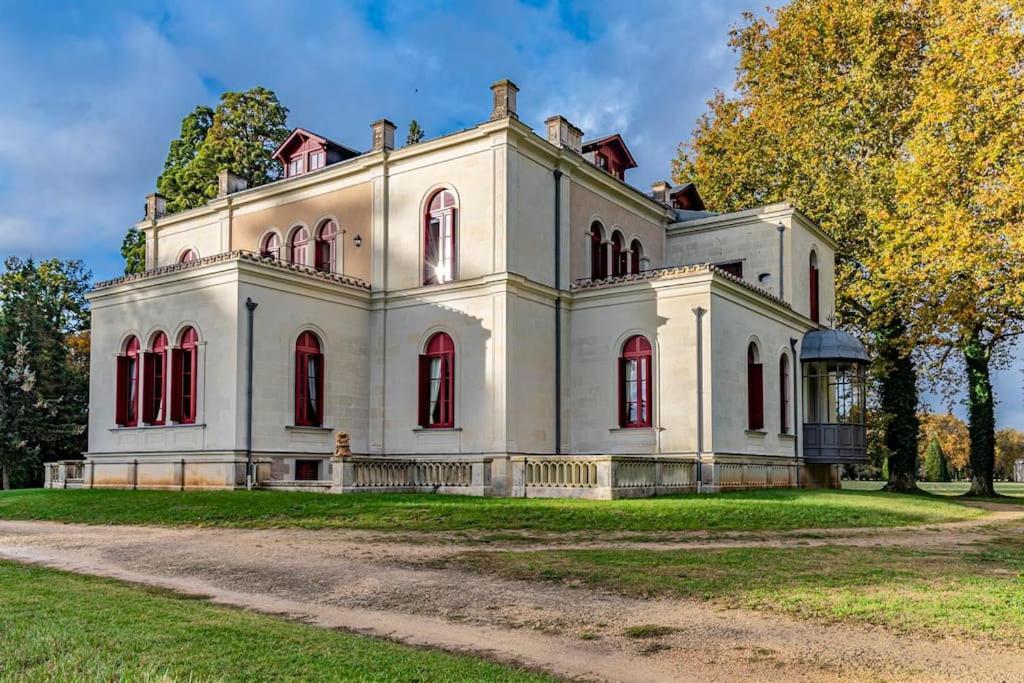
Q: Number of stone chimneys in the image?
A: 6